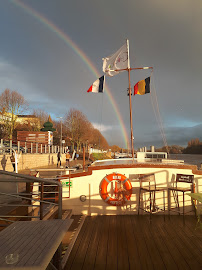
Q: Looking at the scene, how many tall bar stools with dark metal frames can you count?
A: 2